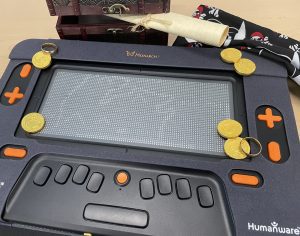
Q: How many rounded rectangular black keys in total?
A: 9